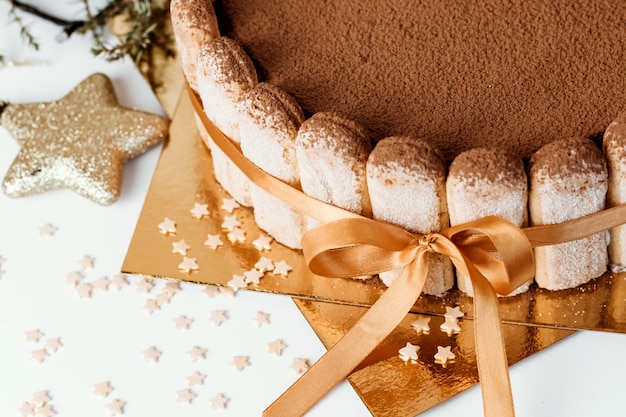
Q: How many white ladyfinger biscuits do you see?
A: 8